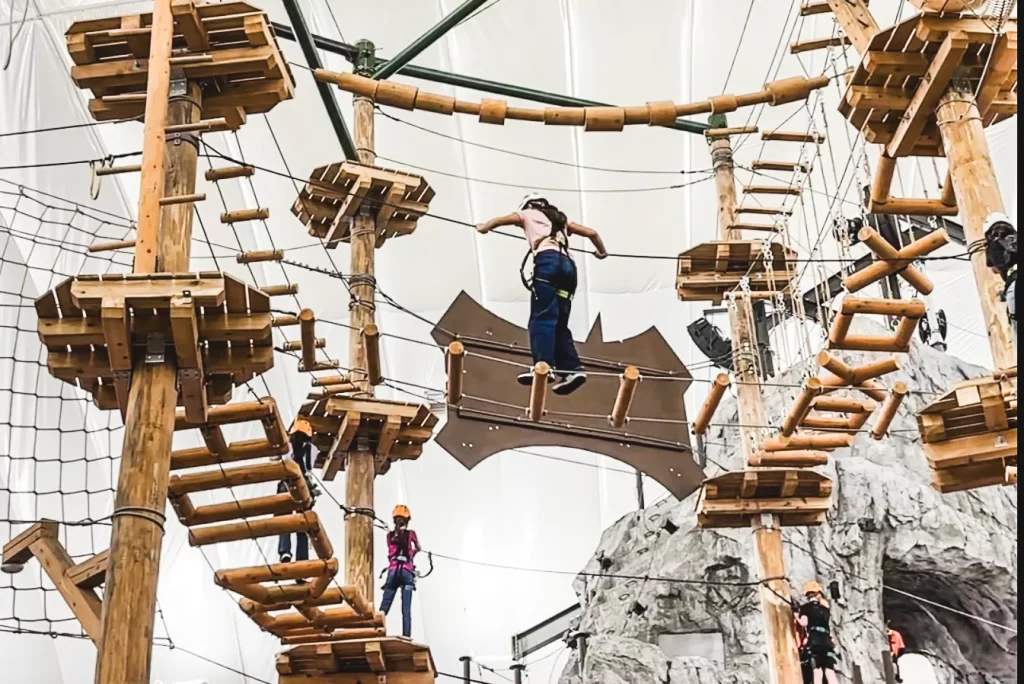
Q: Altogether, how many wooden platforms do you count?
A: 9